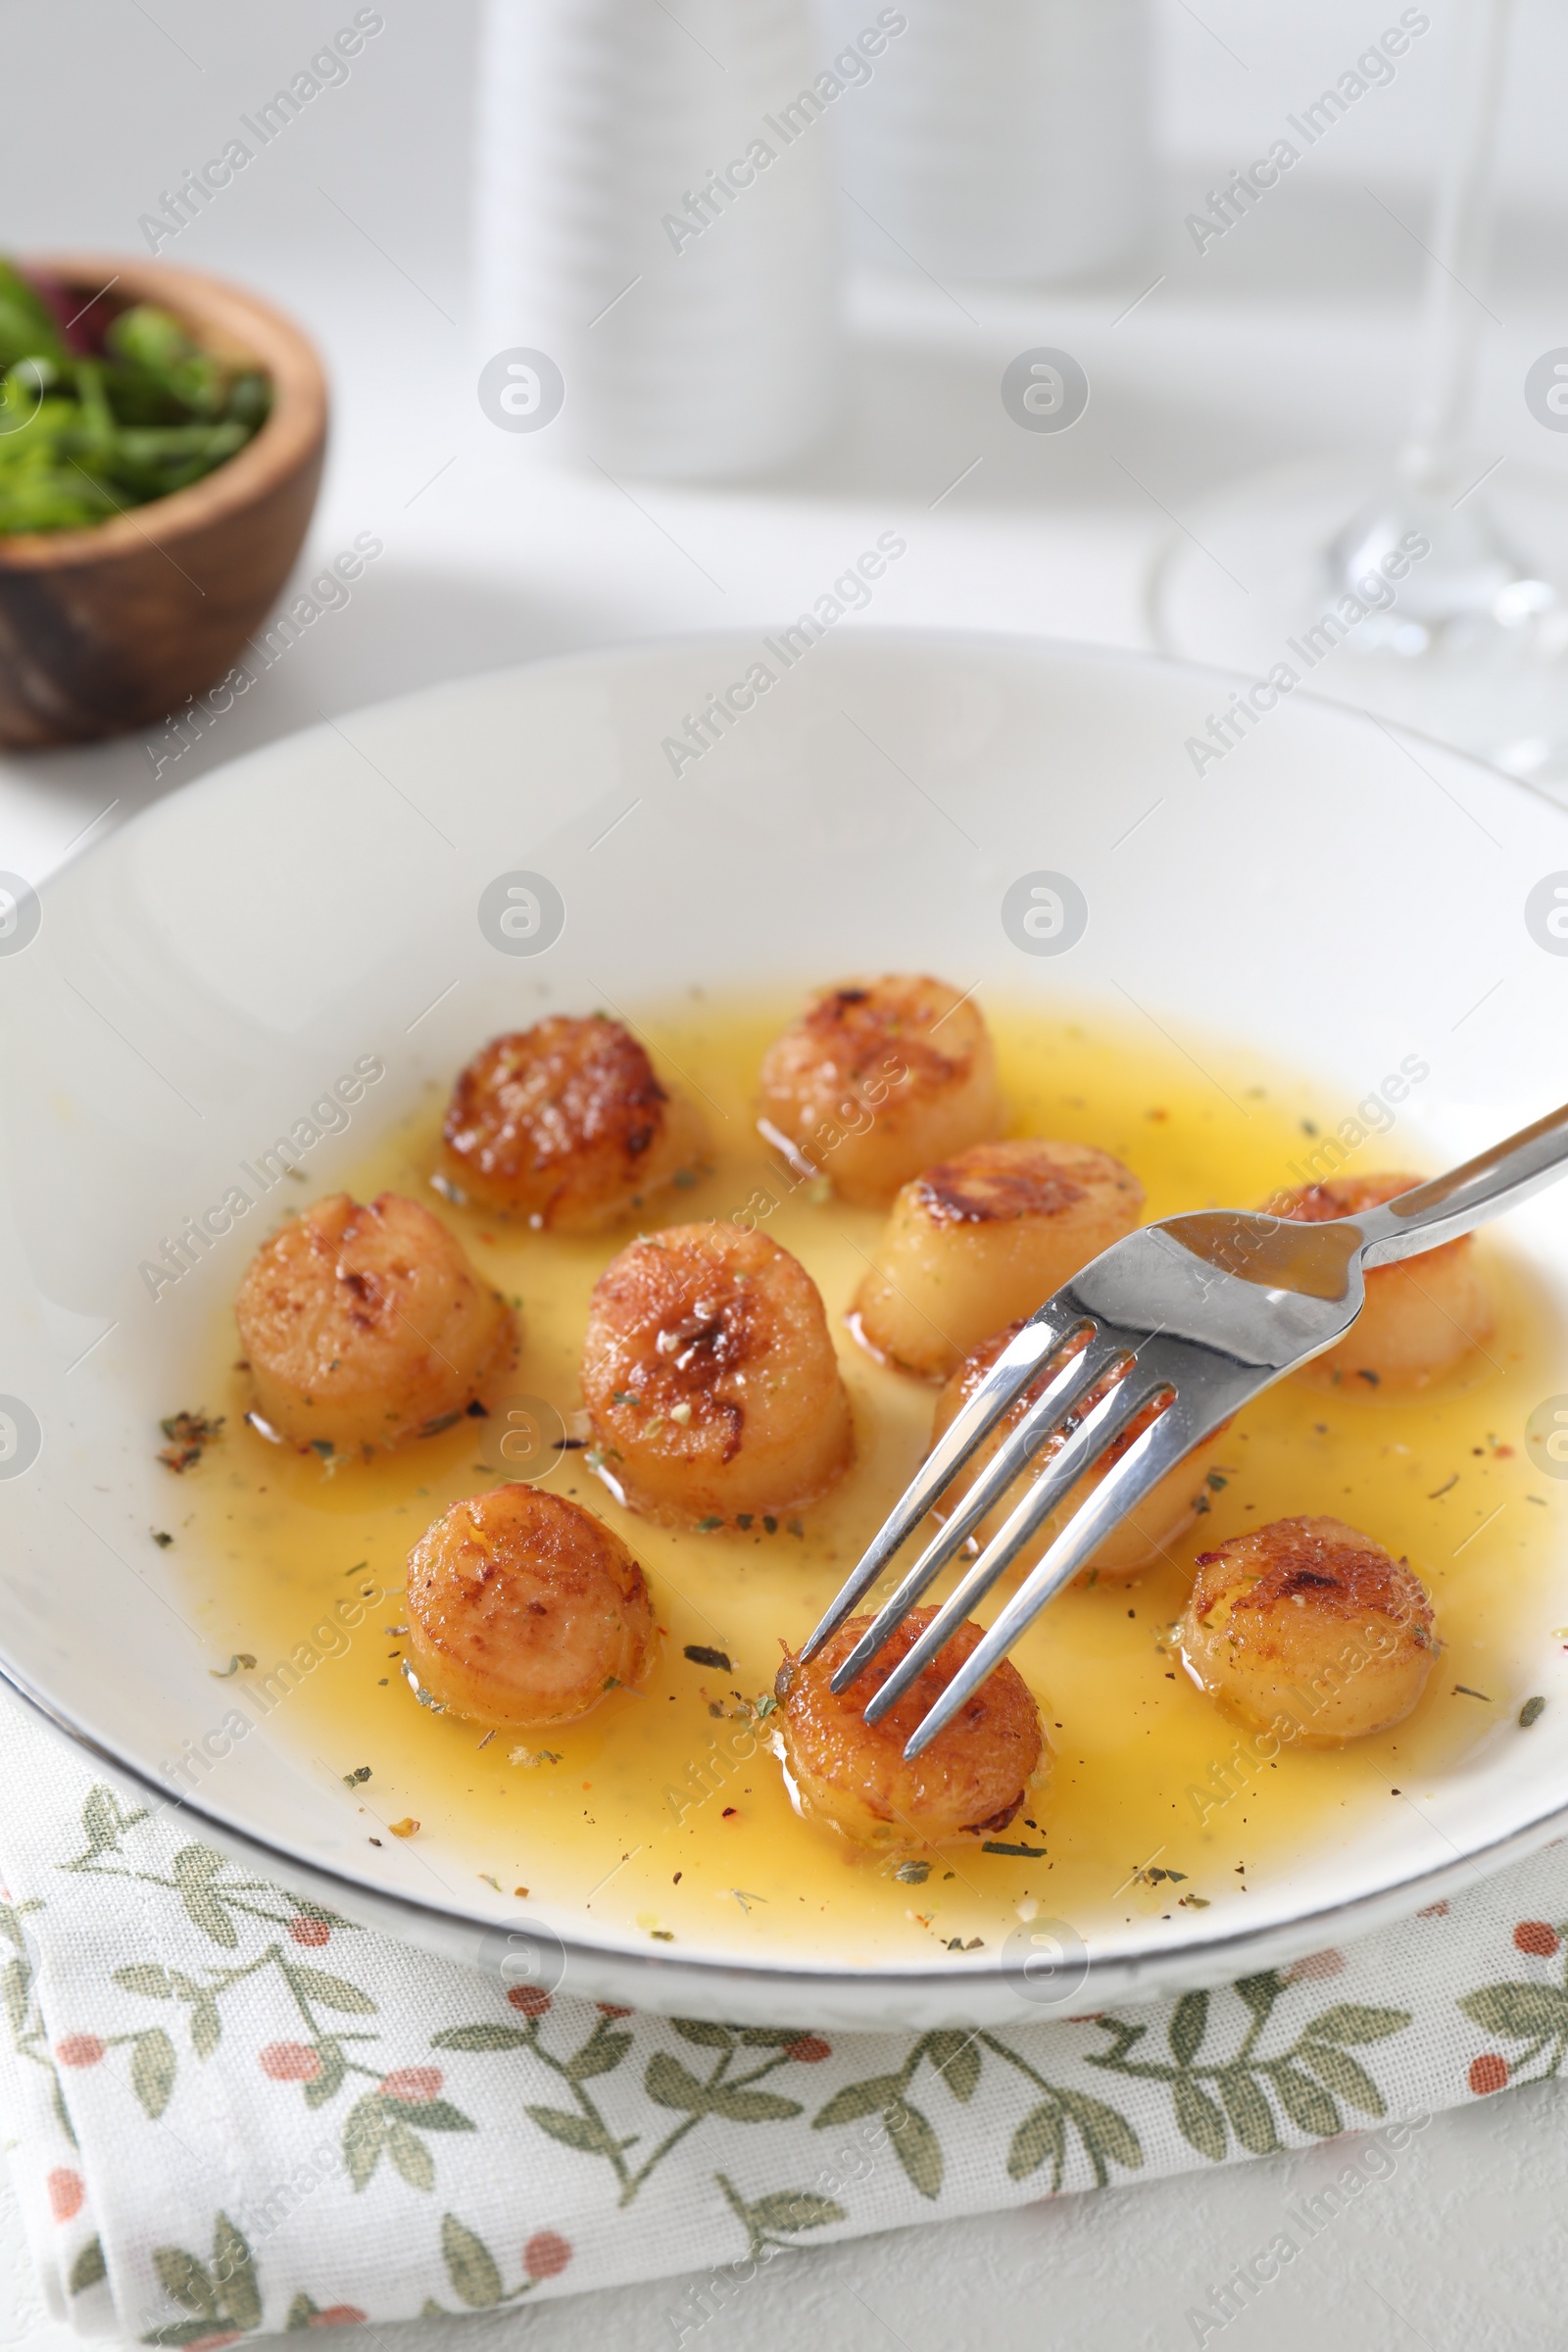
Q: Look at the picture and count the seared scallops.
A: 10